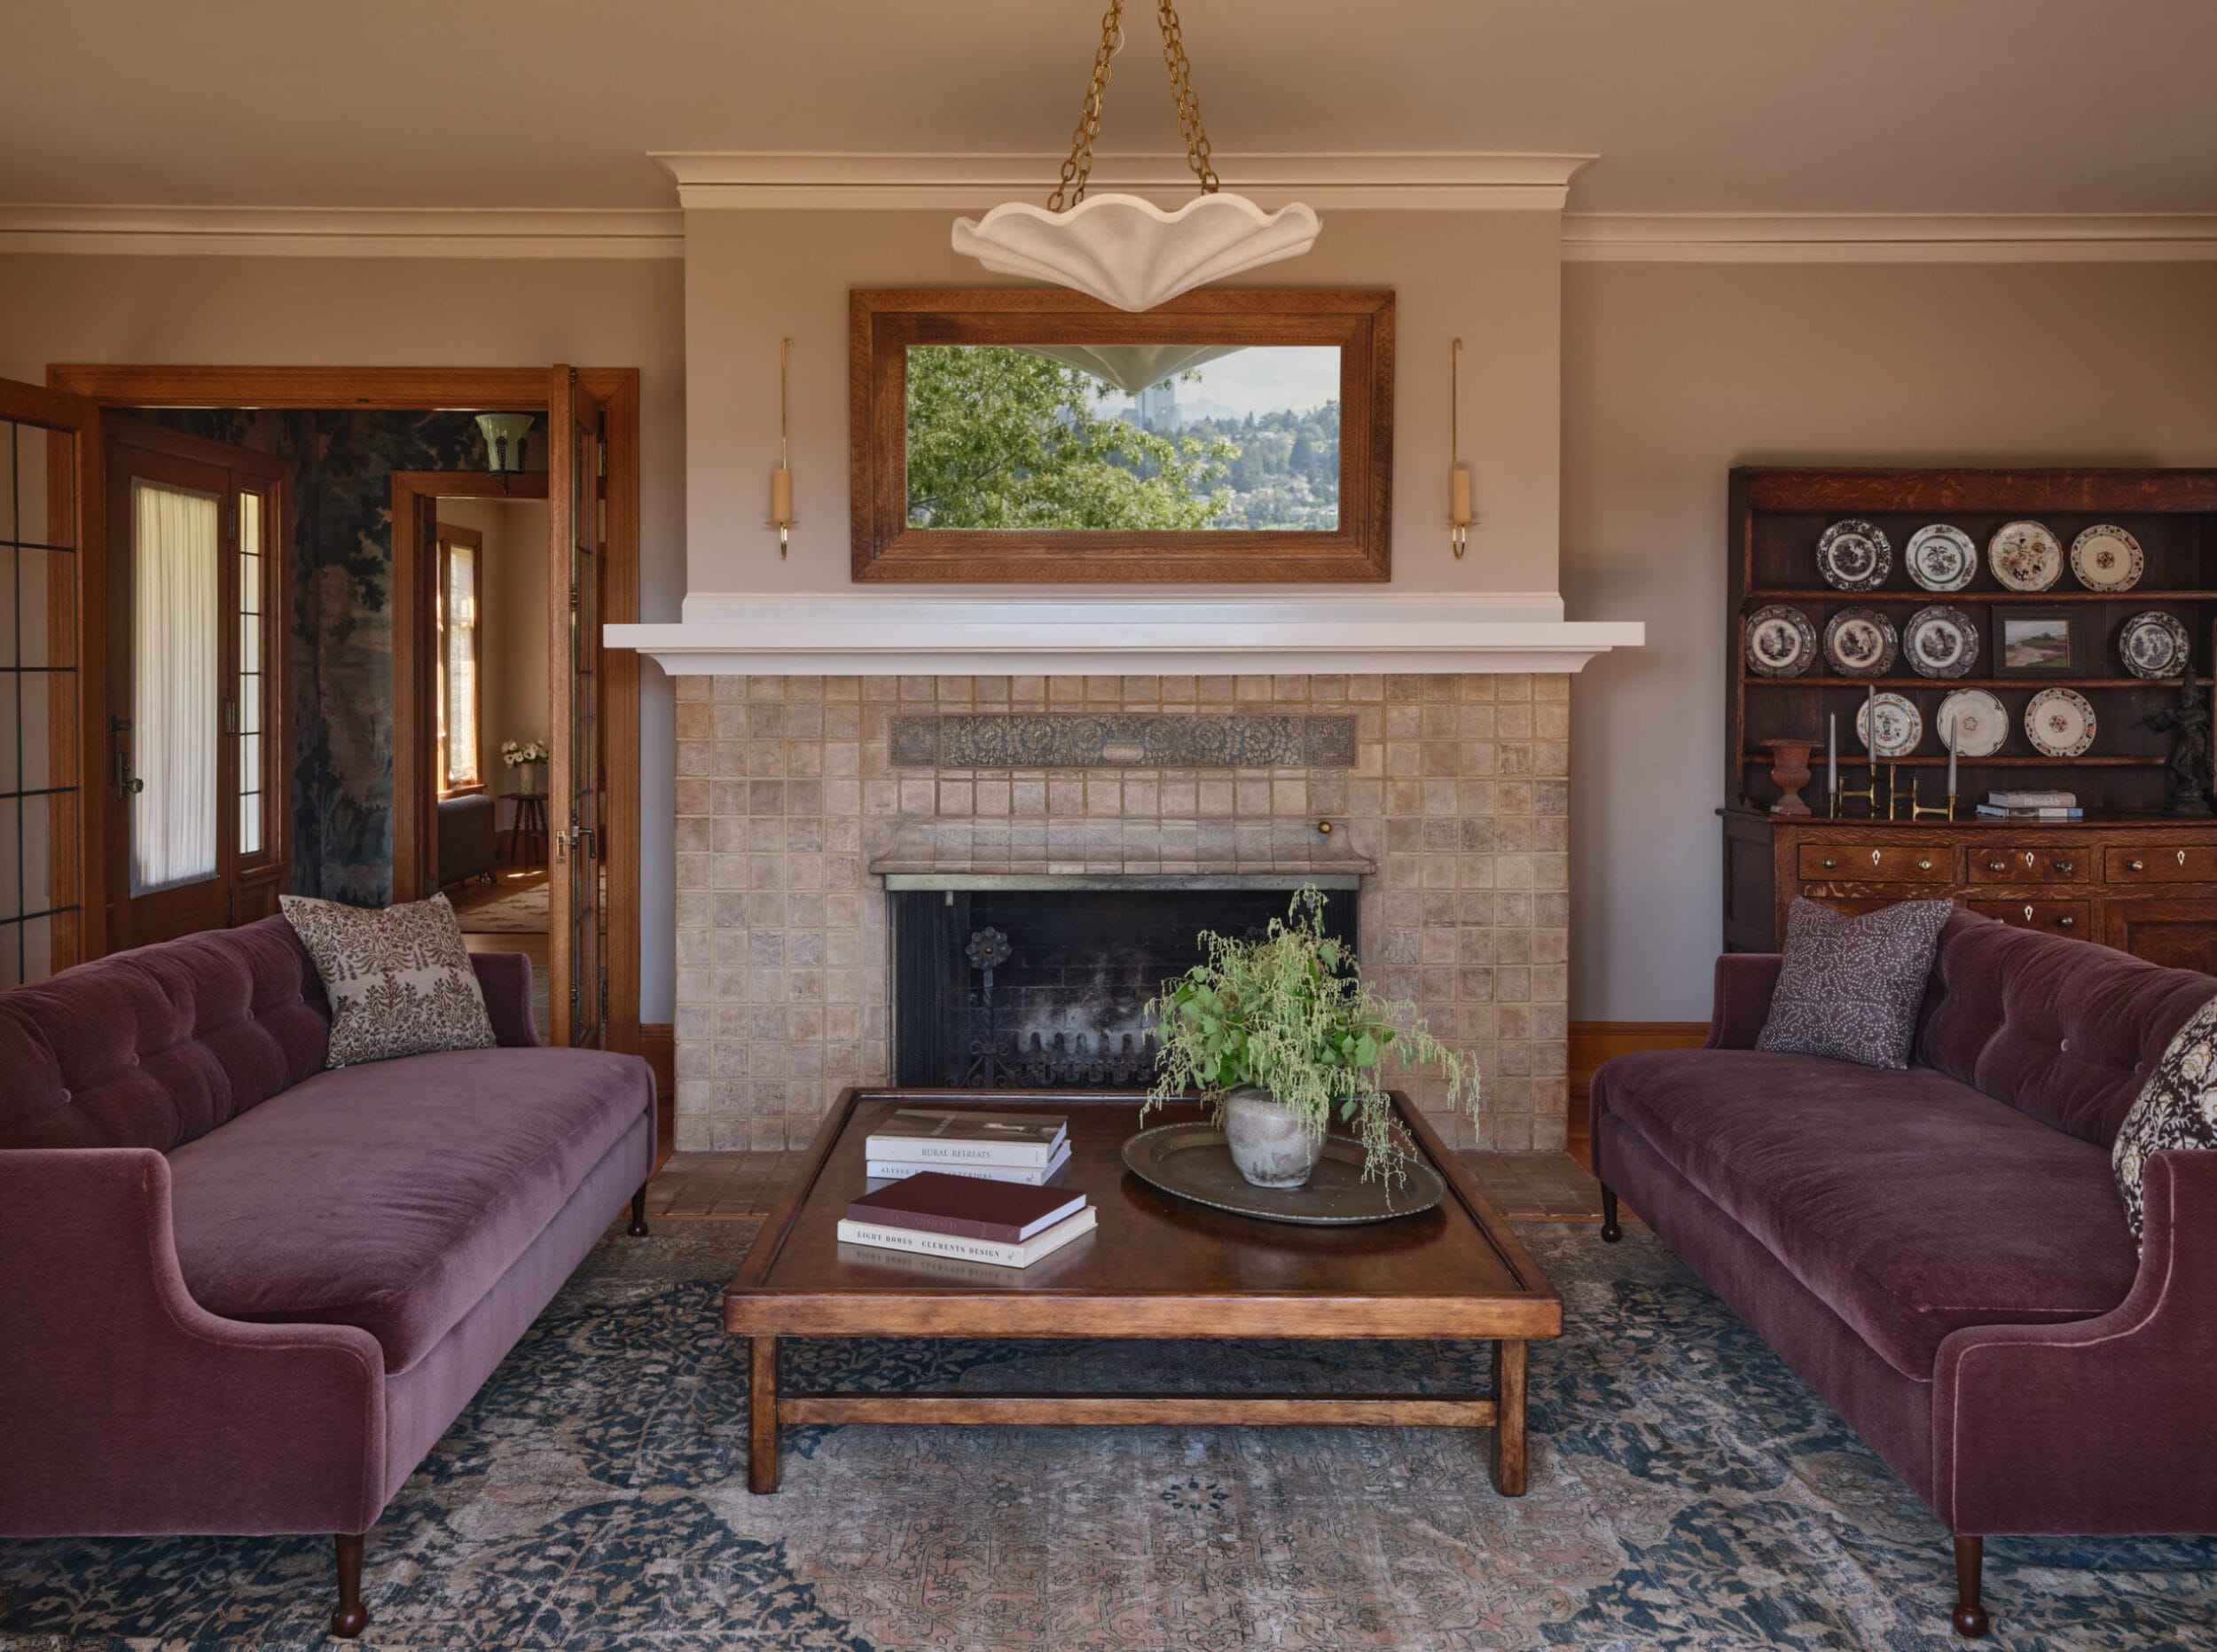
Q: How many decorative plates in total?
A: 11